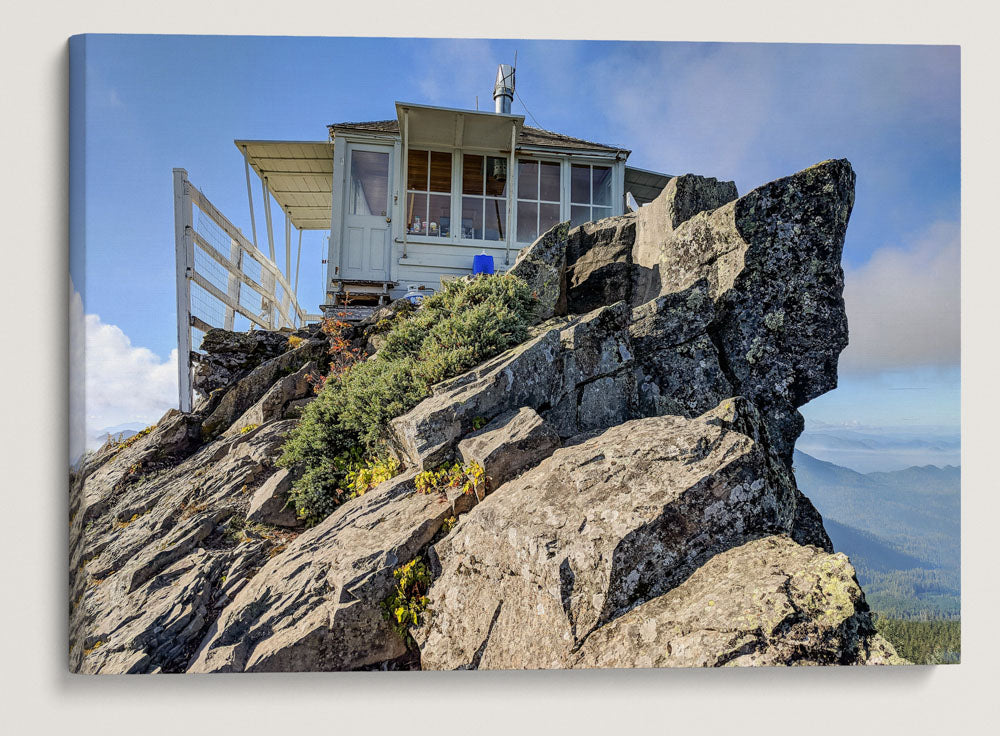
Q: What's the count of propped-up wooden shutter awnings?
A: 3